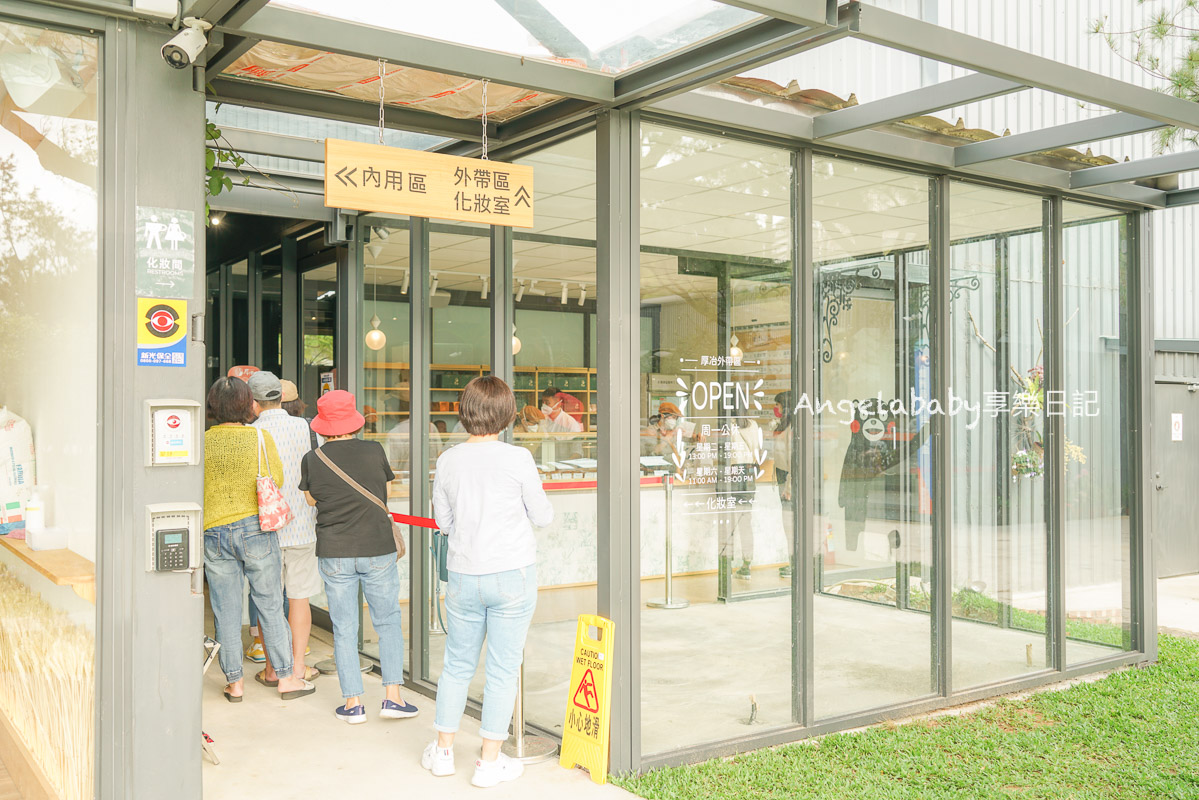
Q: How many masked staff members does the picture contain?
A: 3